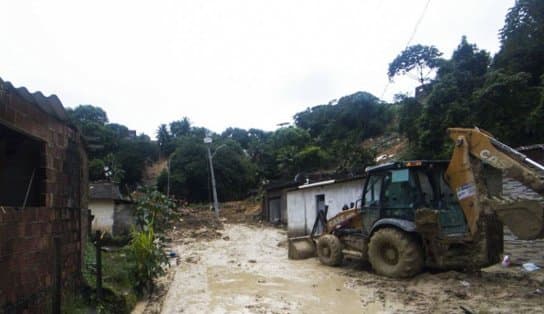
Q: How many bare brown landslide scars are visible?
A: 2